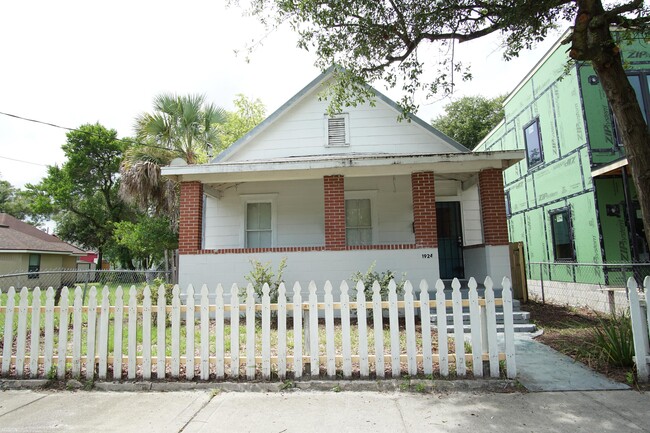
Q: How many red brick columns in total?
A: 4